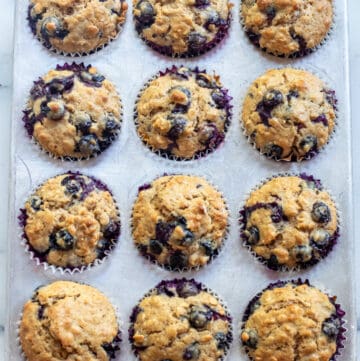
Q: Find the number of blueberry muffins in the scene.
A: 12